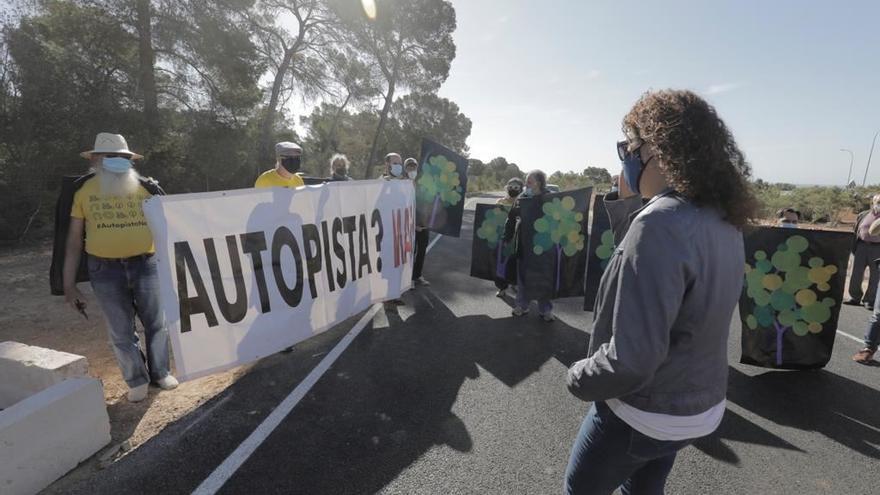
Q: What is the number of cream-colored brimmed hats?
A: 1